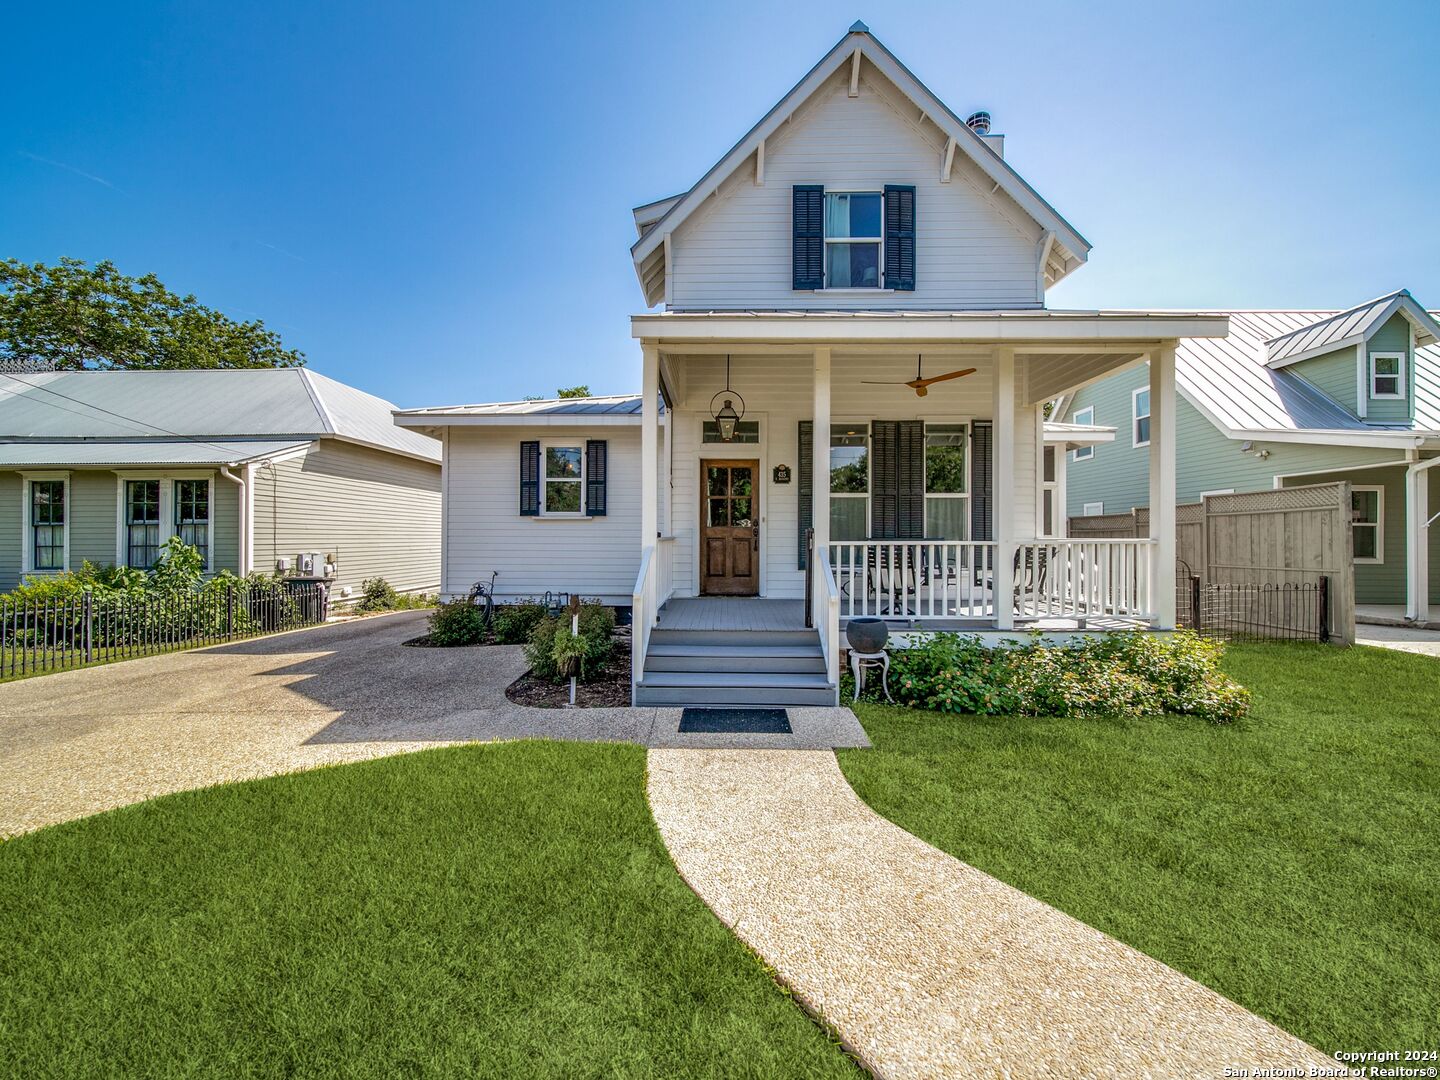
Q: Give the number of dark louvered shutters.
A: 8